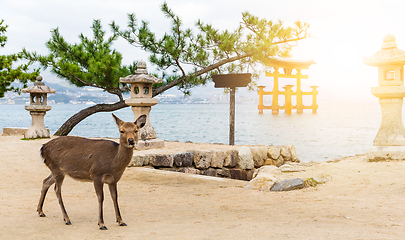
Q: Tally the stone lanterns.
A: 3